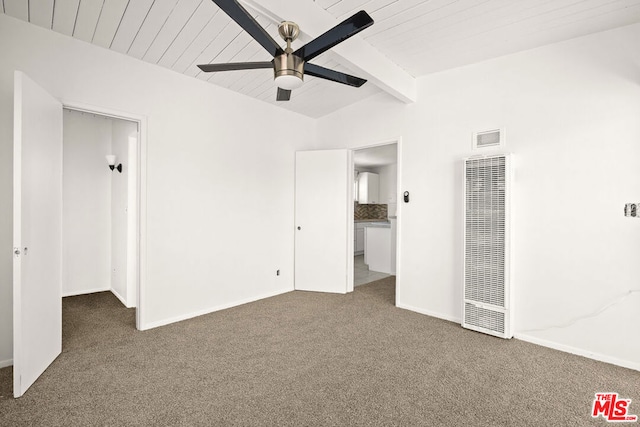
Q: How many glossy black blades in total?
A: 5